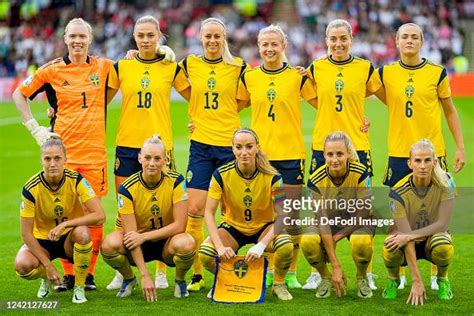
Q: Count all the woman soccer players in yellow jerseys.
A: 10